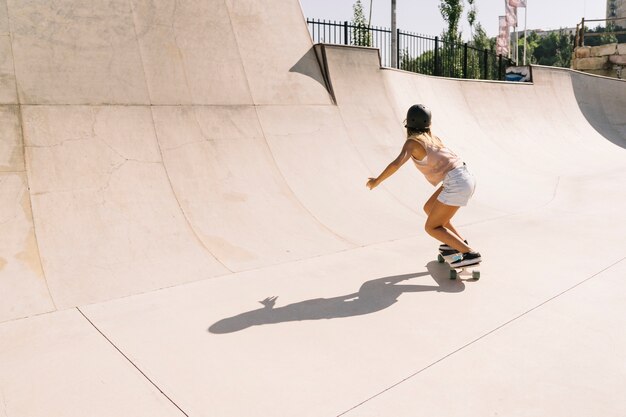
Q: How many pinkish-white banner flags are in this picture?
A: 3